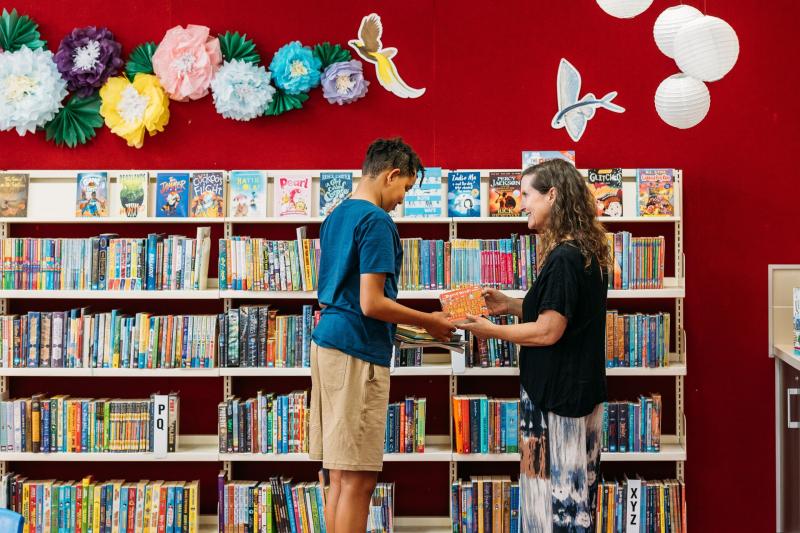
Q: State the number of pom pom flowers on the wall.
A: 7